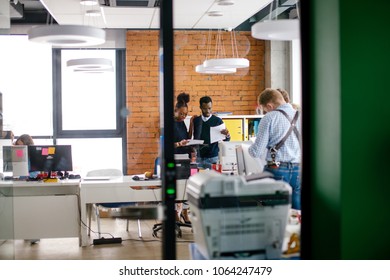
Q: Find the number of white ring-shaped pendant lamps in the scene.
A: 6